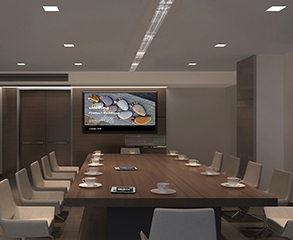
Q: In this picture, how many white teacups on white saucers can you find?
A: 11